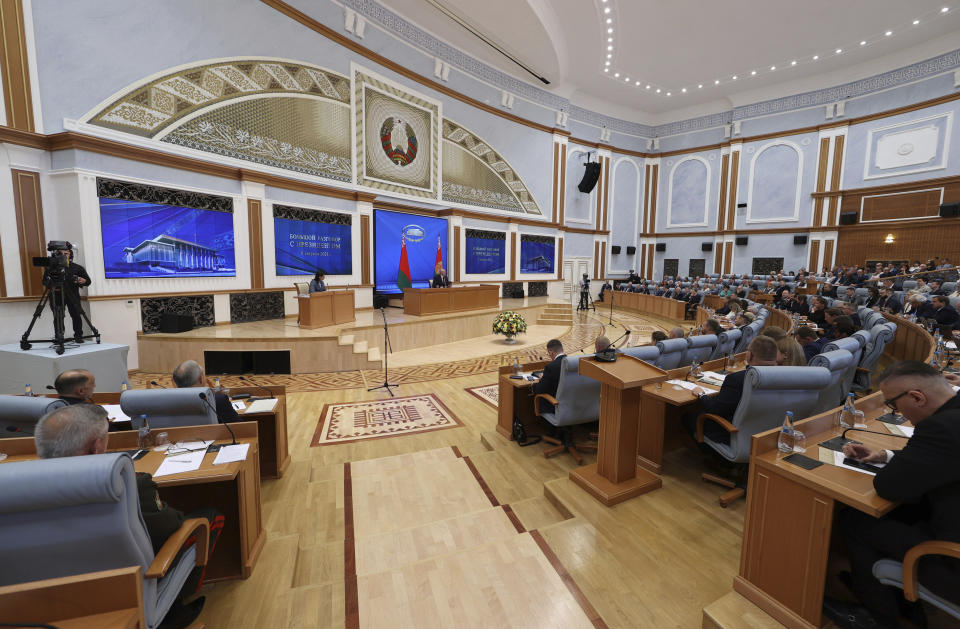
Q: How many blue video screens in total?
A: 5